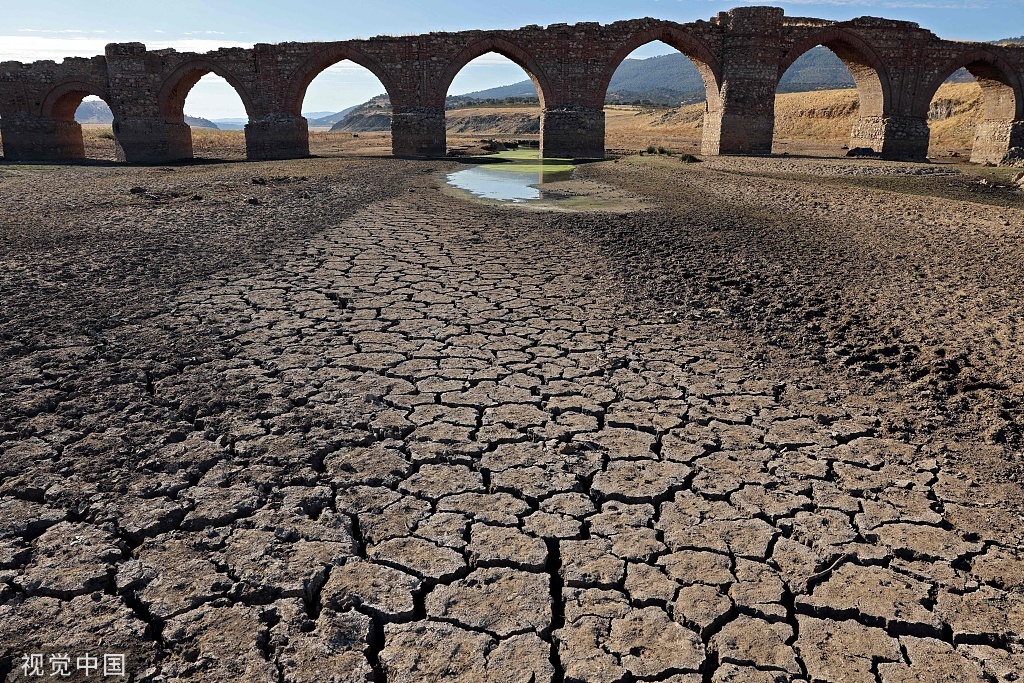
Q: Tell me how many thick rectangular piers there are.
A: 8